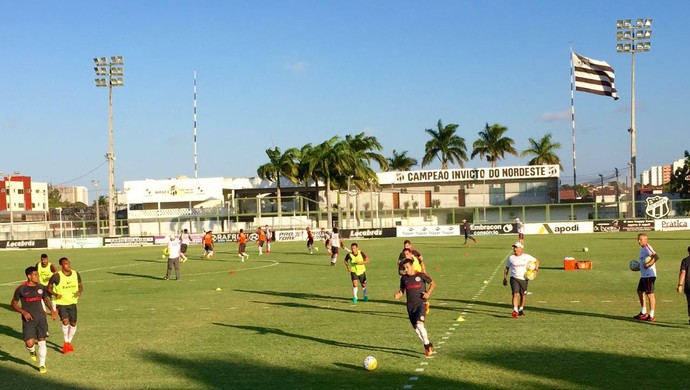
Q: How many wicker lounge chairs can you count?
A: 0